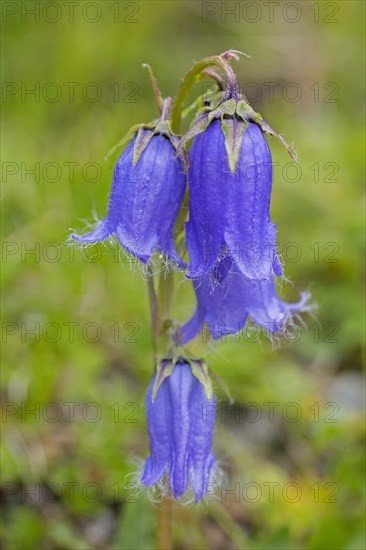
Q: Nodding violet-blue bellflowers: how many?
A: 4